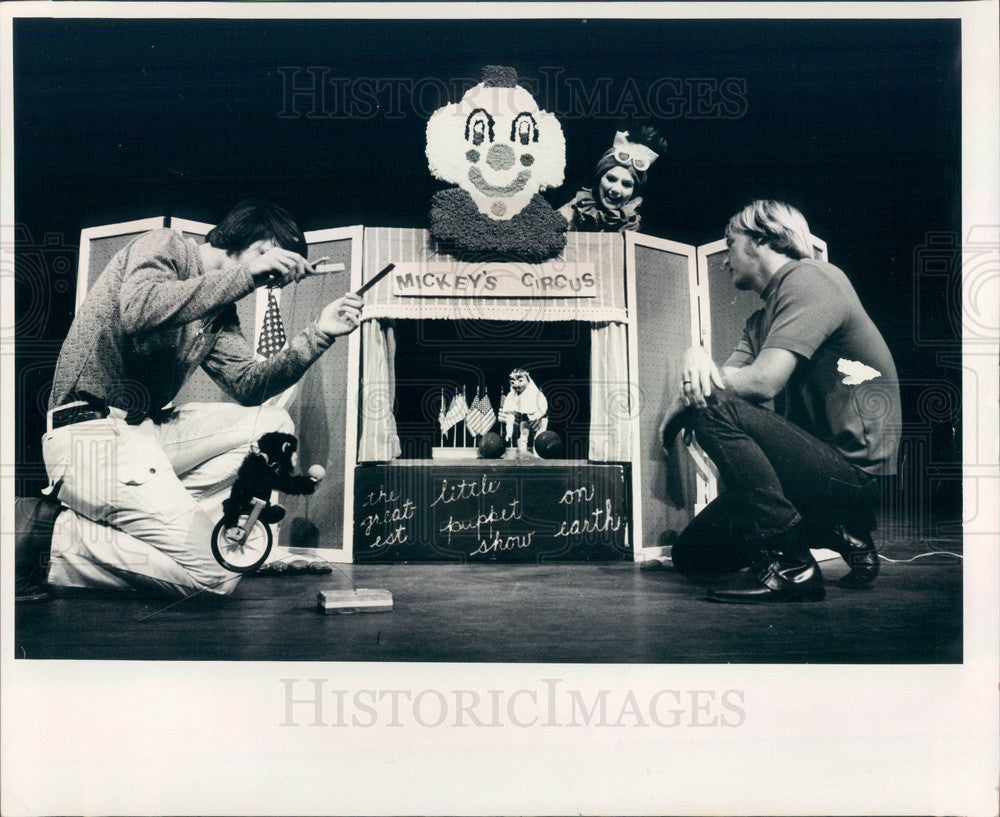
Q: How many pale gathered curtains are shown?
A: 2